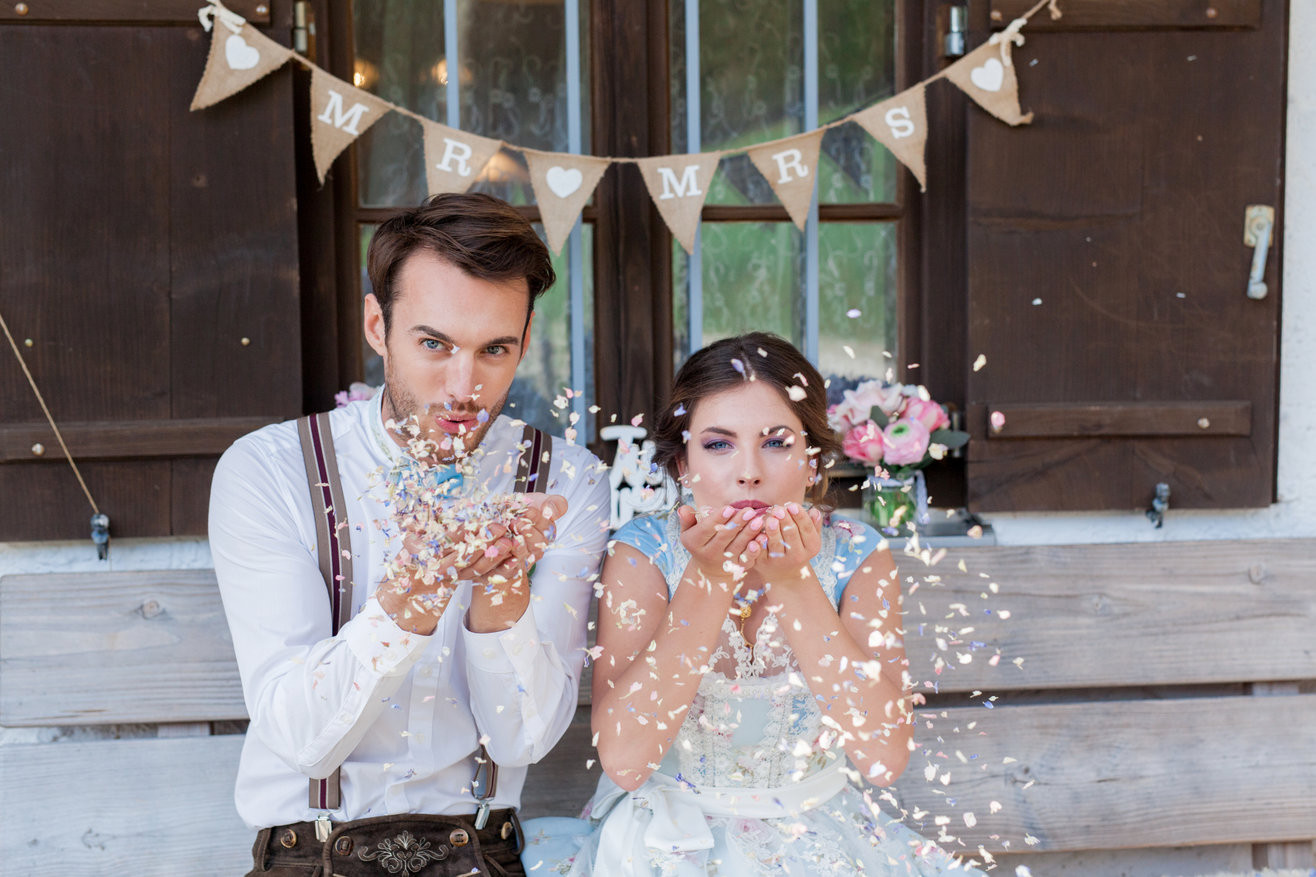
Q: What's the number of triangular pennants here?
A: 8